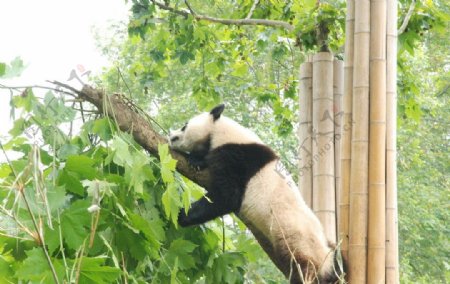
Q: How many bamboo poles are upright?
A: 7